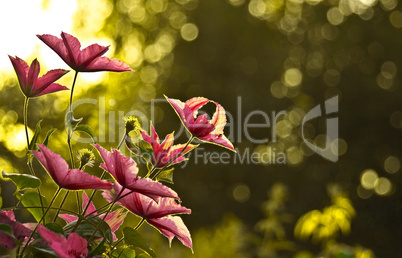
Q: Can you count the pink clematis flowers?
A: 10